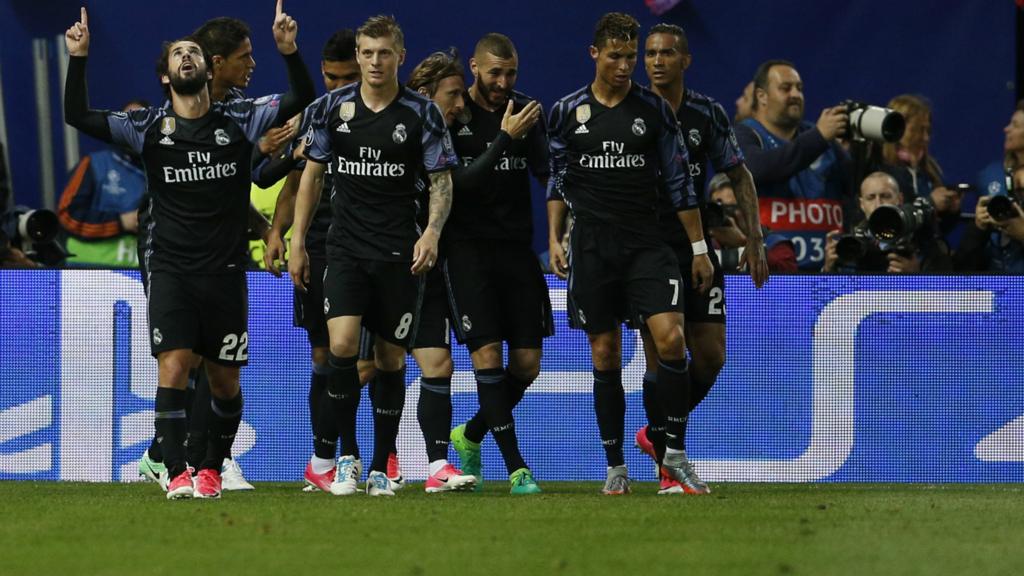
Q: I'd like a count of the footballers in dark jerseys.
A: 8